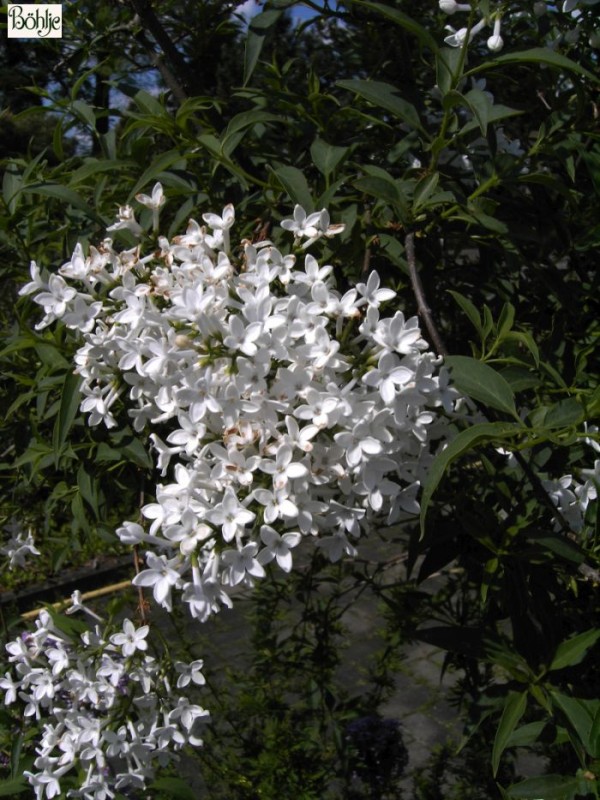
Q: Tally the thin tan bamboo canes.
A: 1